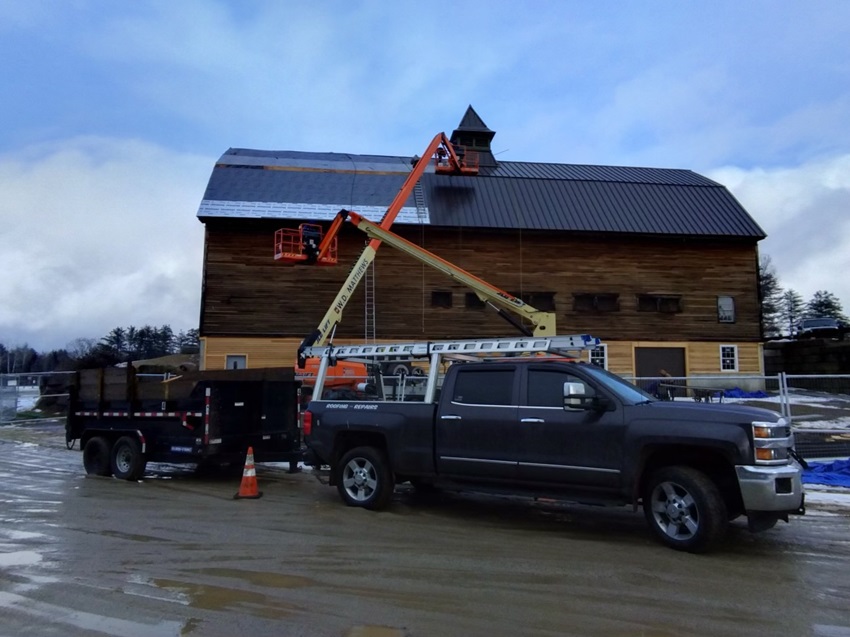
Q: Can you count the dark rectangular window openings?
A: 5